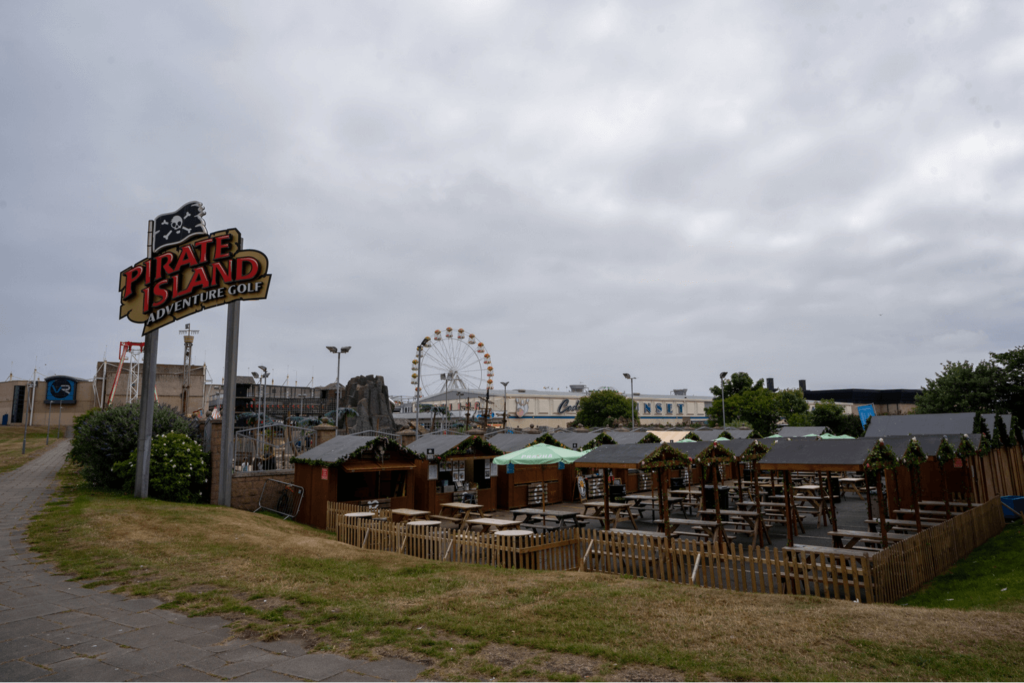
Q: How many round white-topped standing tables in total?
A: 3